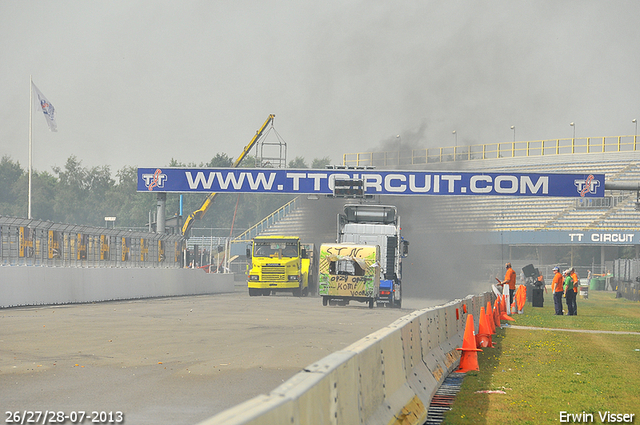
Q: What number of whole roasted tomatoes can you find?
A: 0